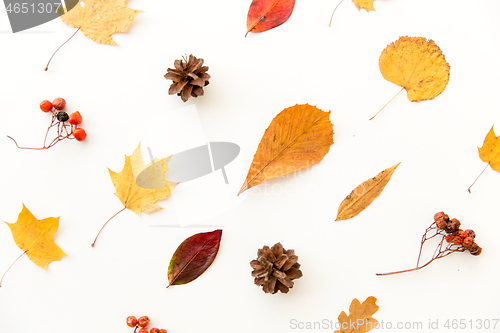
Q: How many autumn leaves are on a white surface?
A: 11